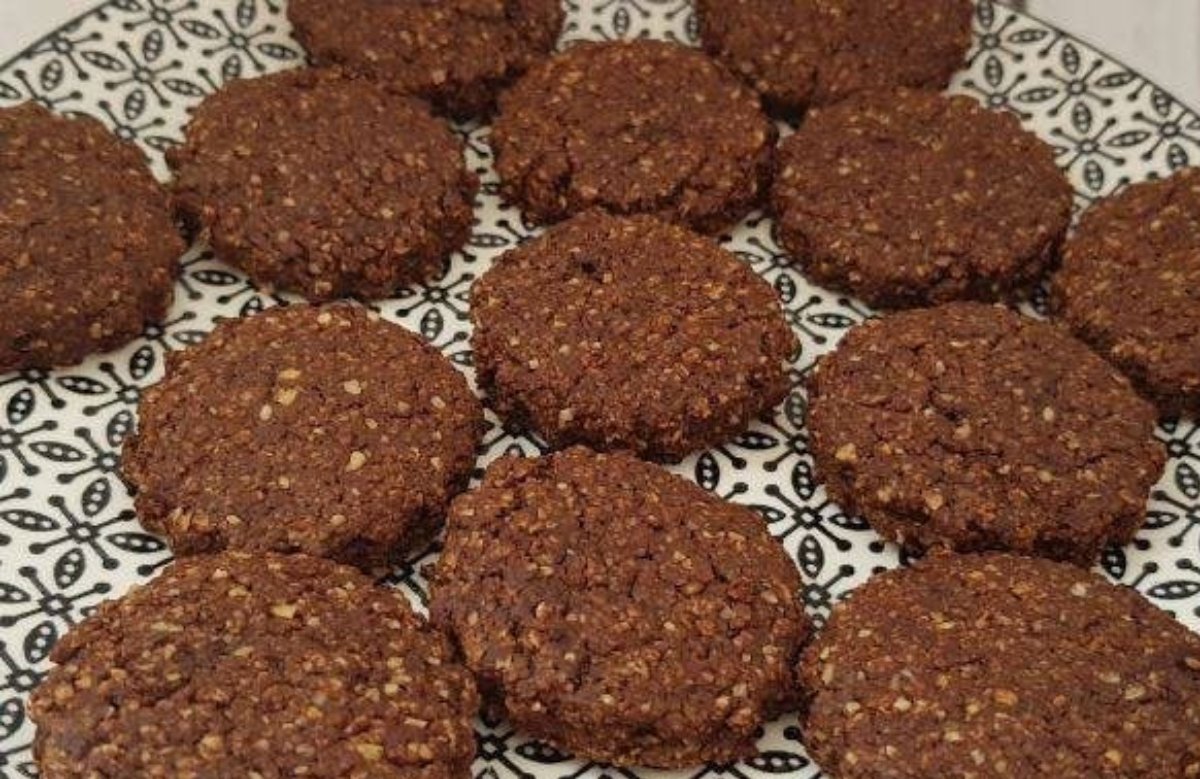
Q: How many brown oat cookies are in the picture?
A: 13